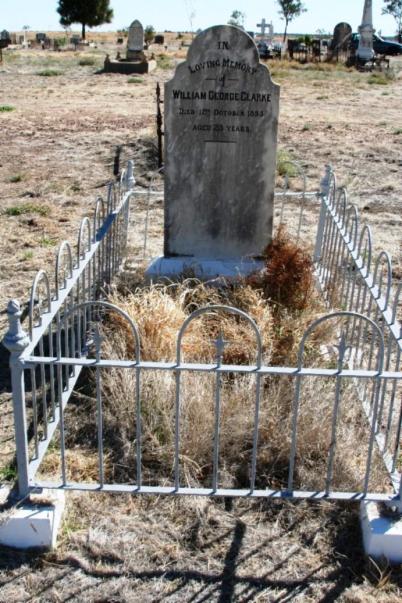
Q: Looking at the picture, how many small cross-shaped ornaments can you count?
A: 3